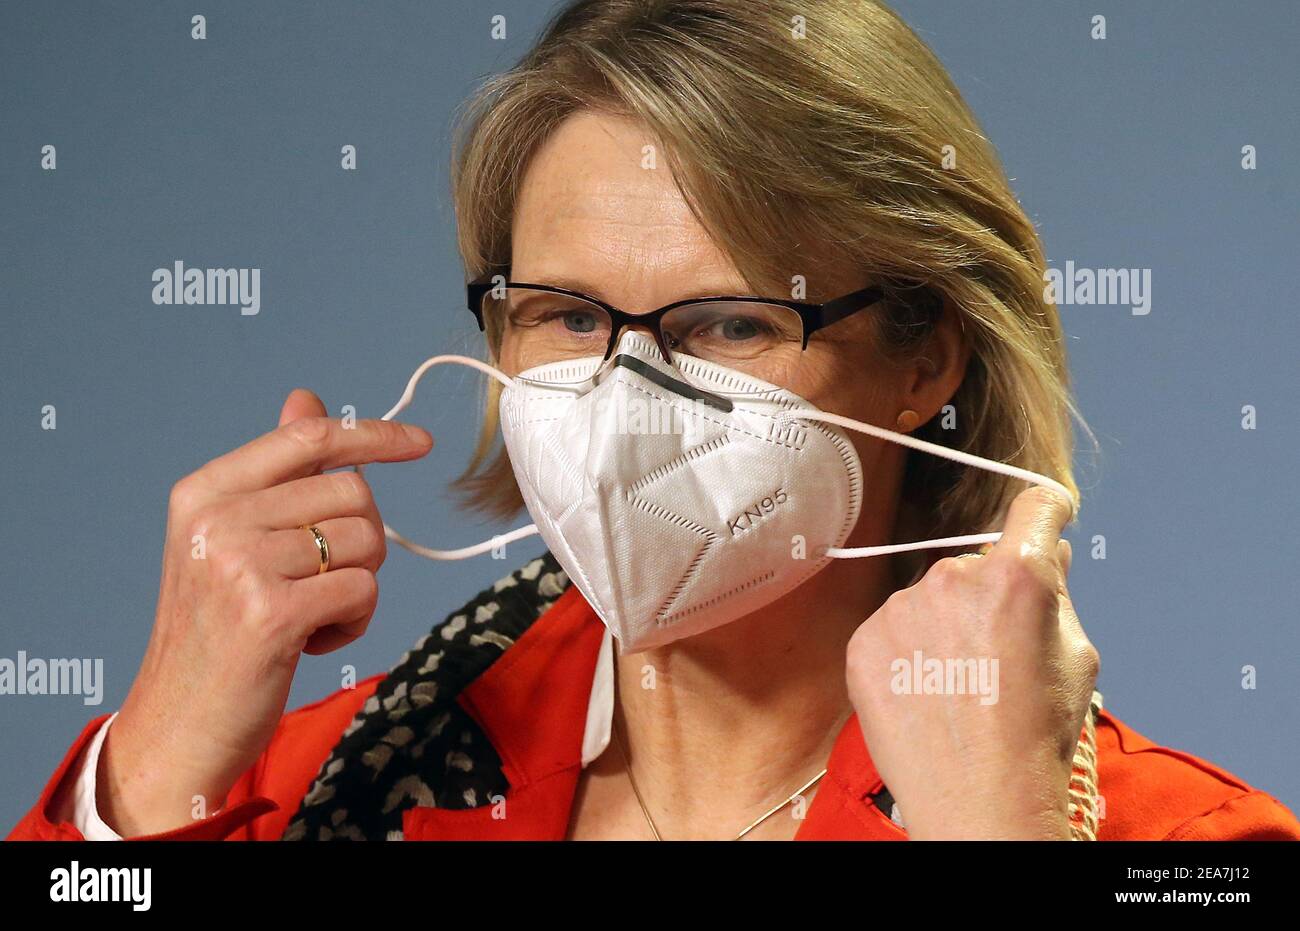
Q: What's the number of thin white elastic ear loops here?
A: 2